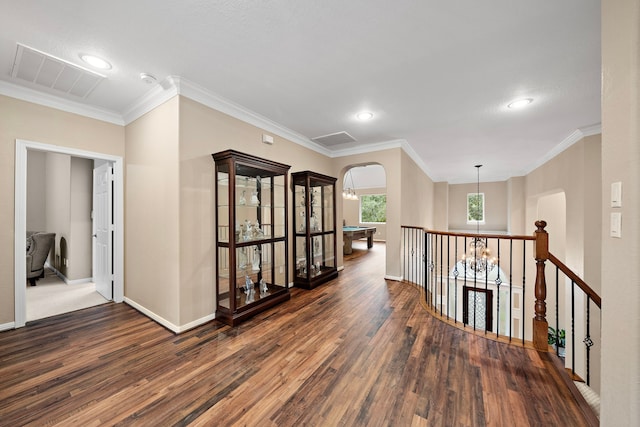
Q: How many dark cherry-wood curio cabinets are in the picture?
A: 2